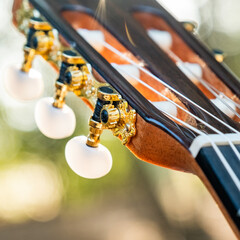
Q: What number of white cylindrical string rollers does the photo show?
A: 6